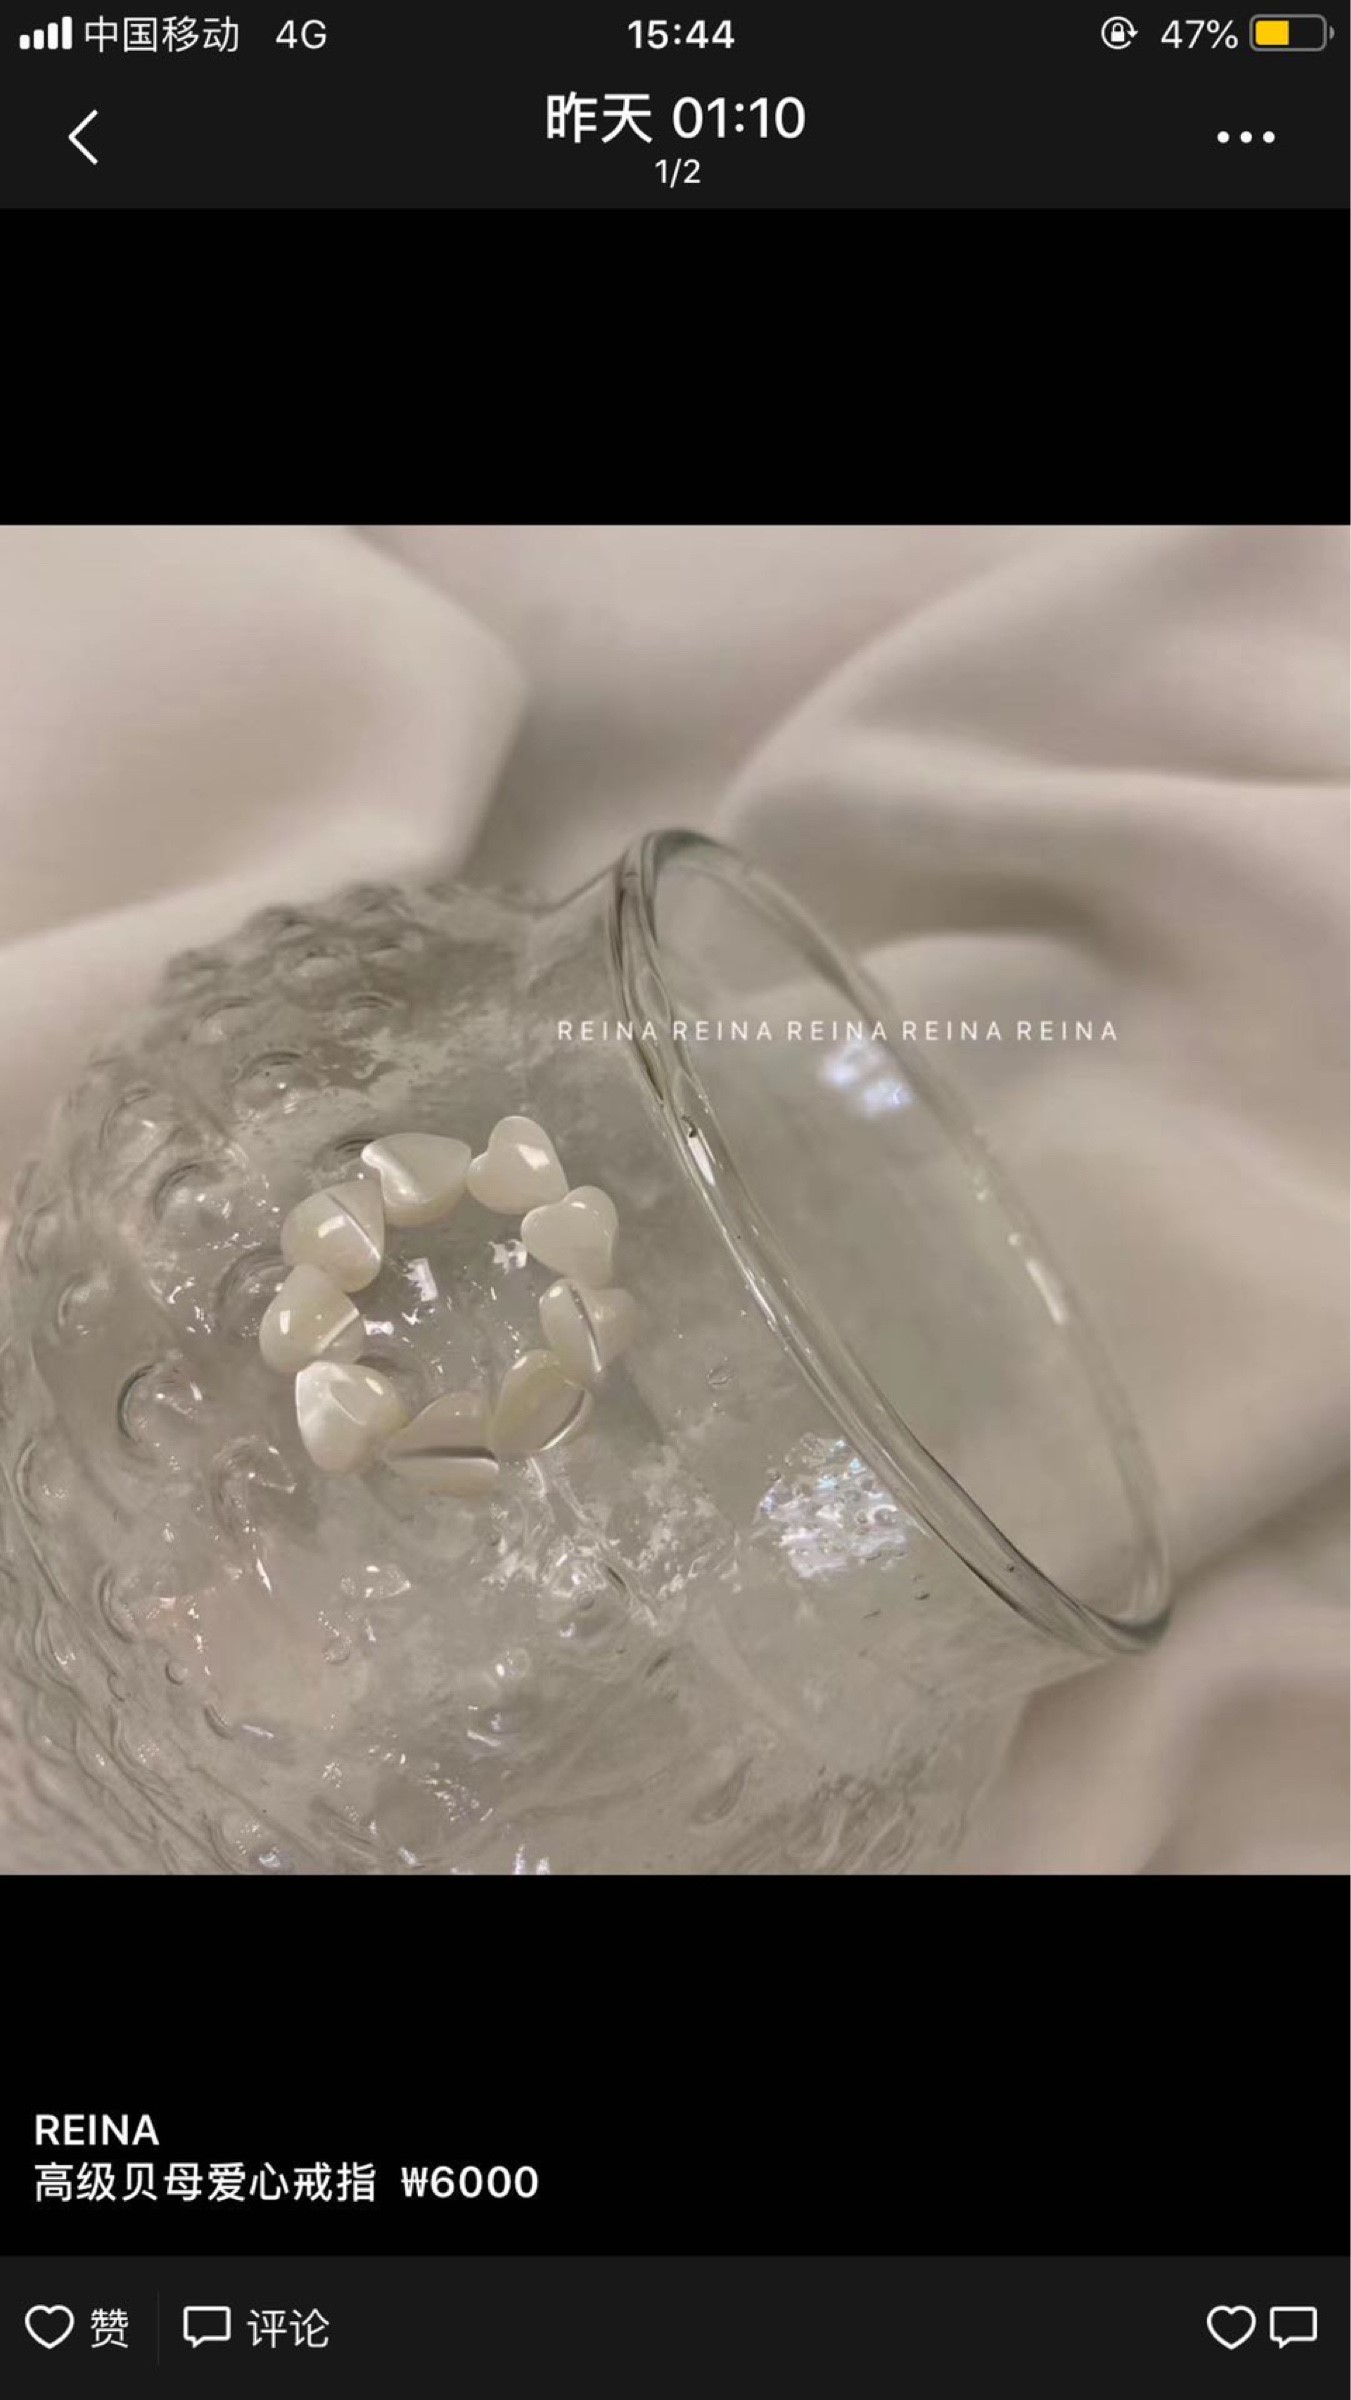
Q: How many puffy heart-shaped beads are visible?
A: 9